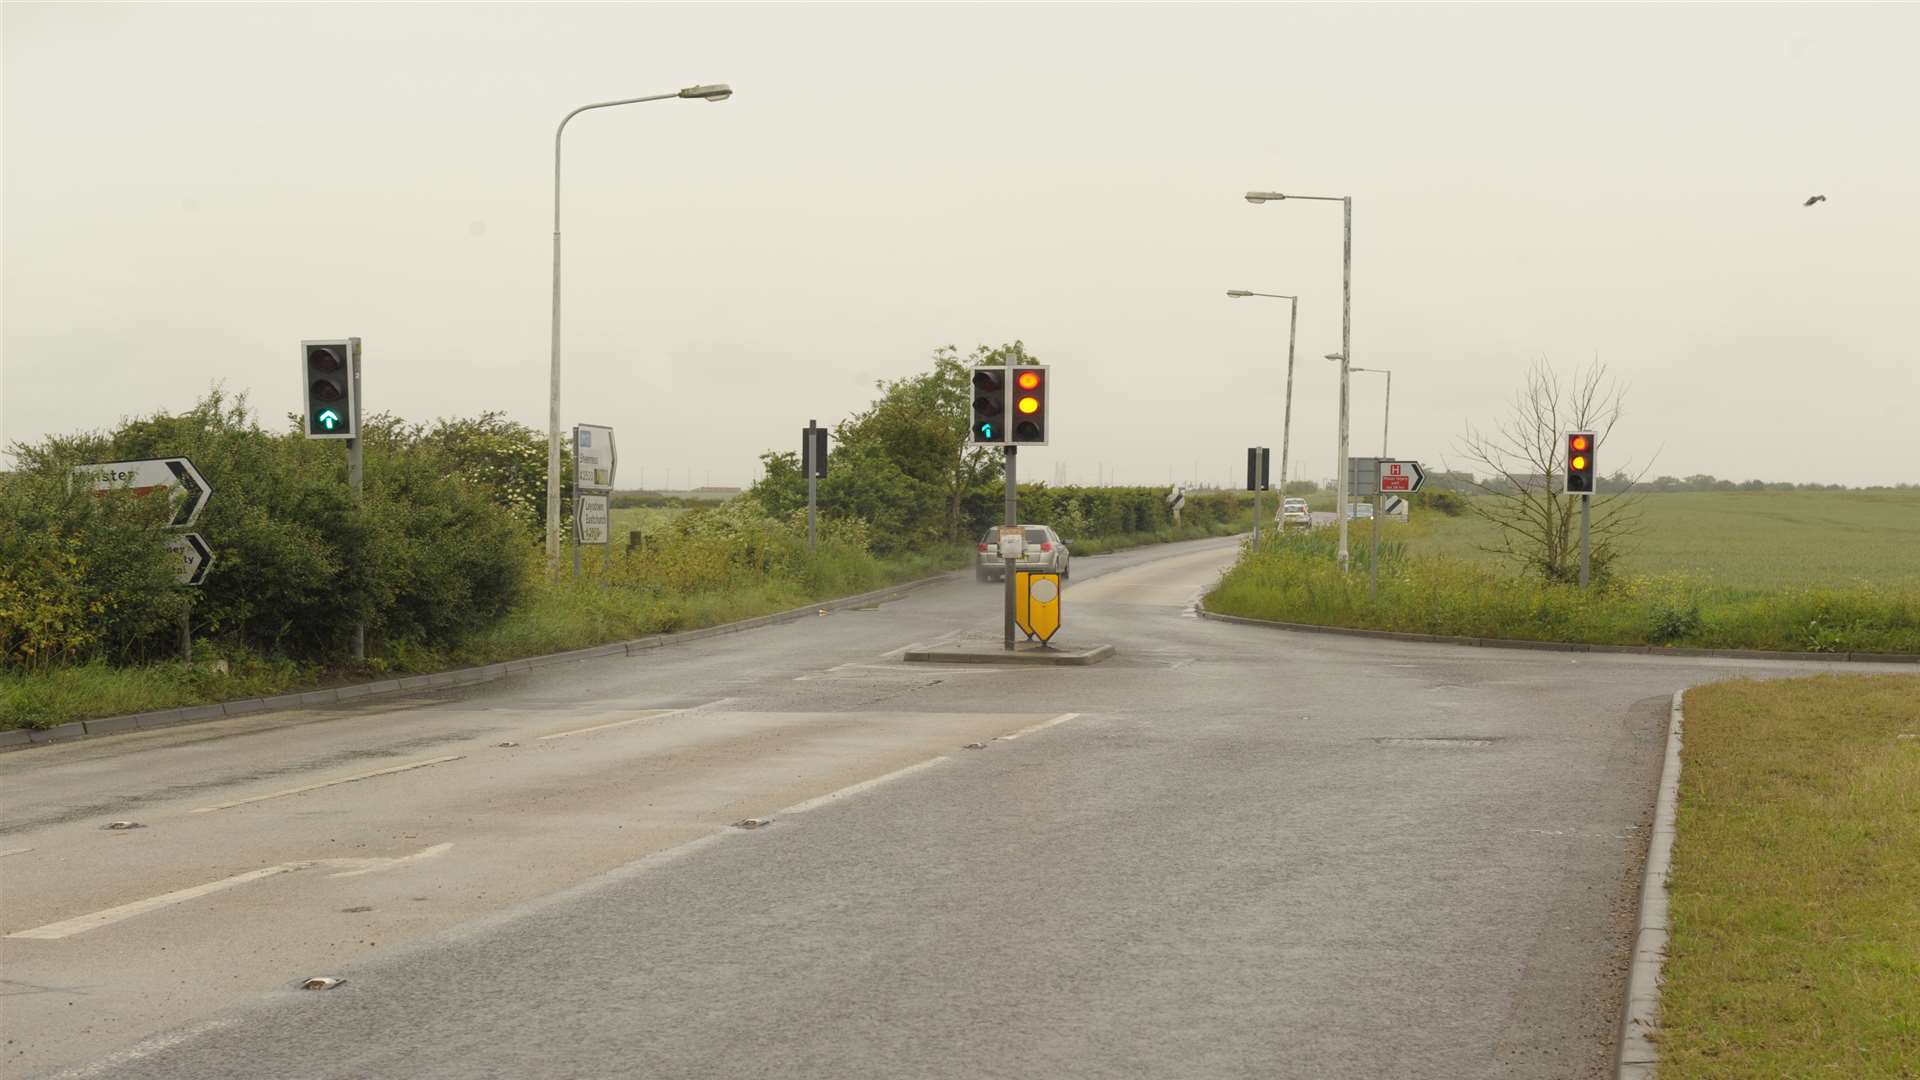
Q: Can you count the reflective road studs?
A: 5